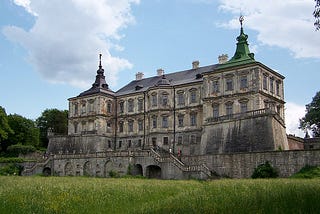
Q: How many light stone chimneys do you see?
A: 4